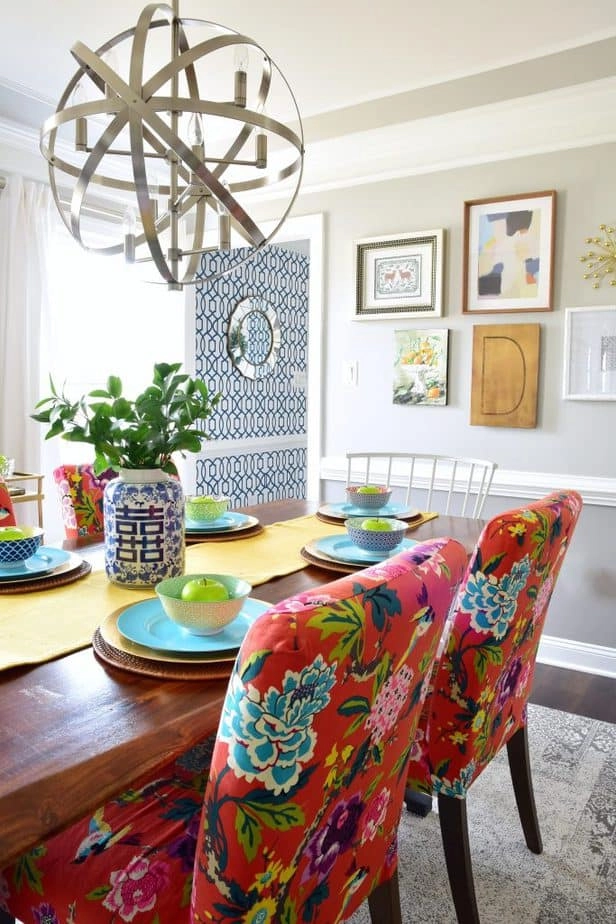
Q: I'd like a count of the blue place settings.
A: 5